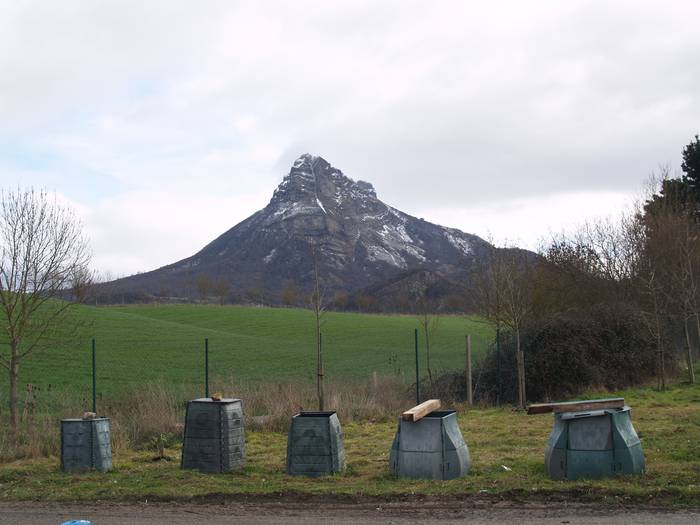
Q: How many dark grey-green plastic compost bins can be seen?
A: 5